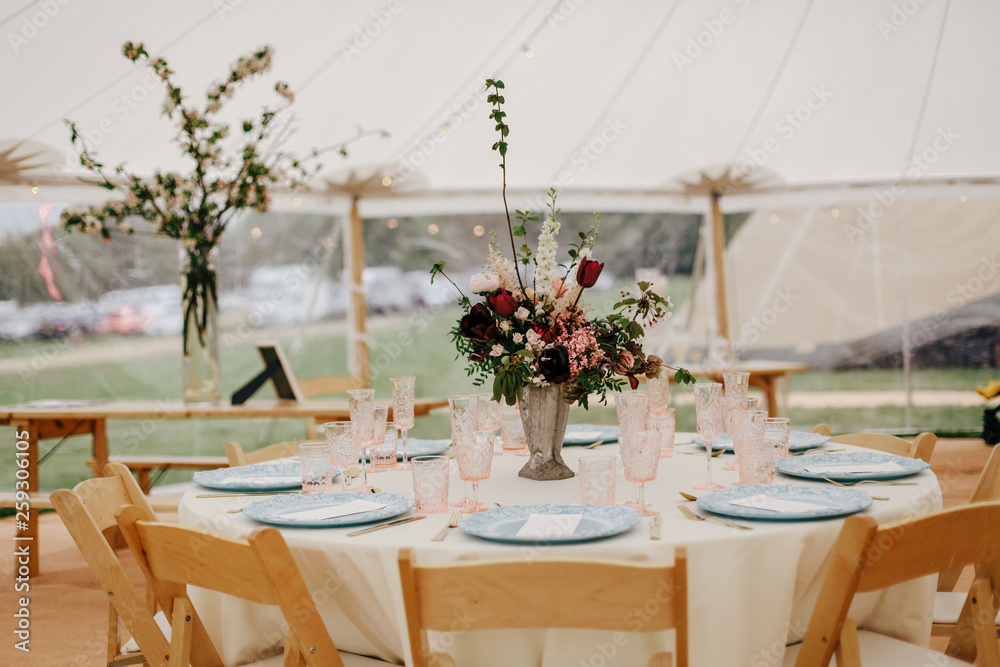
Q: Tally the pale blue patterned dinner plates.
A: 8